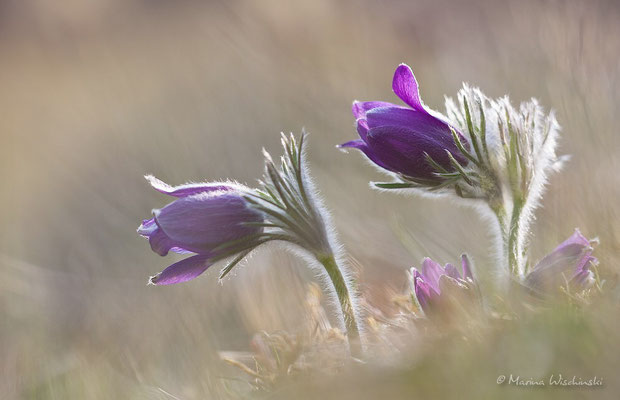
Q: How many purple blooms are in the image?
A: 4